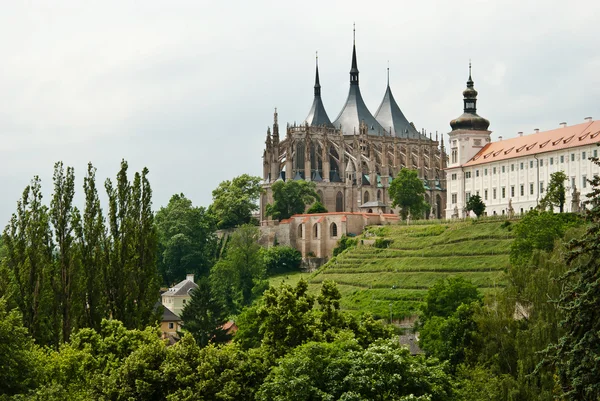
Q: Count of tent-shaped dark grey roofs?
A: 3